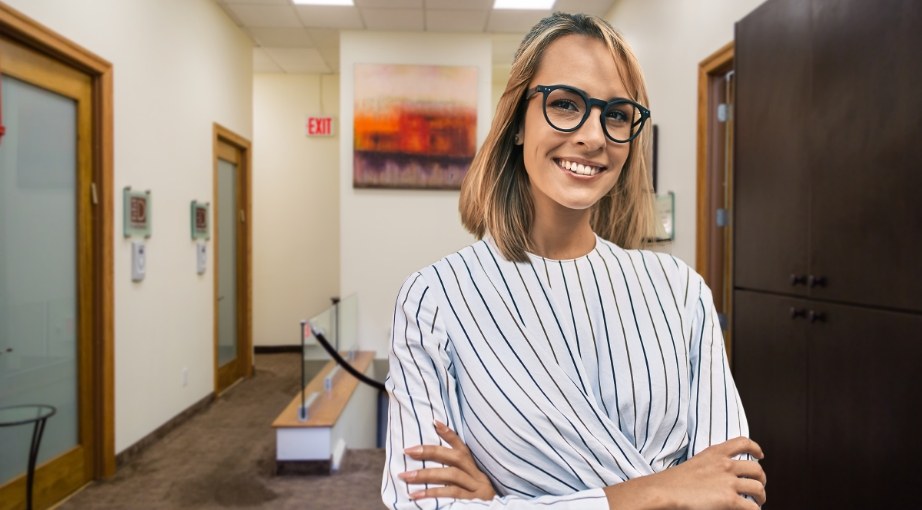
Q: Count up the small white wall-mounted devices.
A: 2